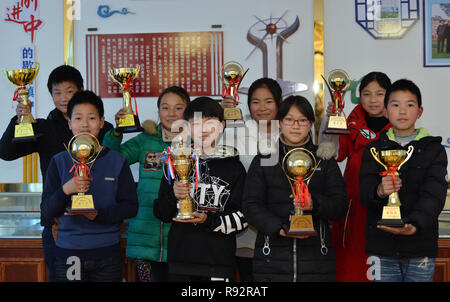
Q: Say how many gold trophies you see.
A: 8